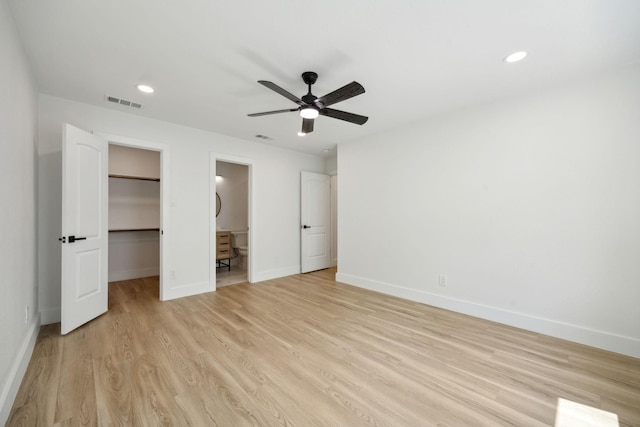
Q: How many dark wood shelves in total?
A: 2